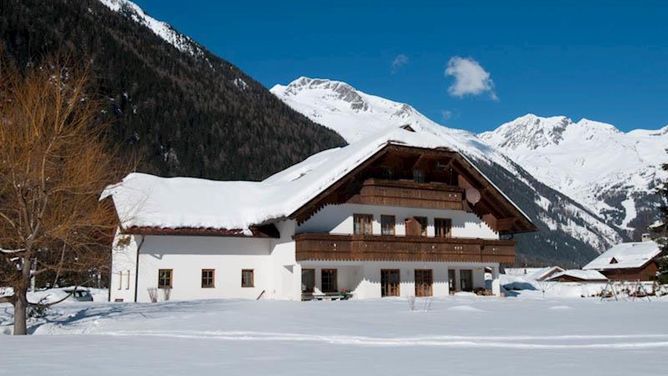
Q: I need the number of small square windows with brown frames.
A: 3